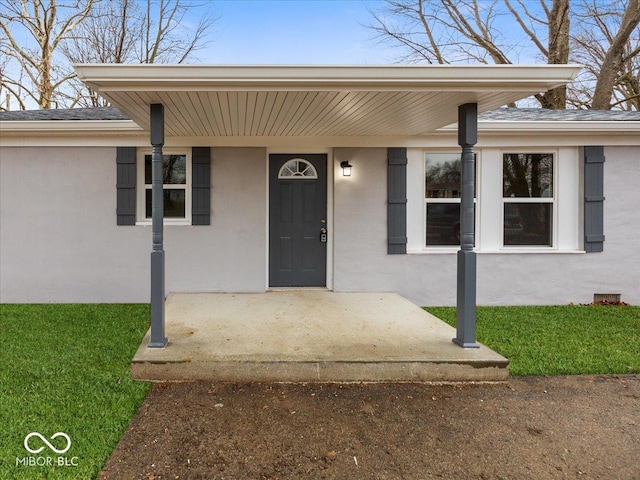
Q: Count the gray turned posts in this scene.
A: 2